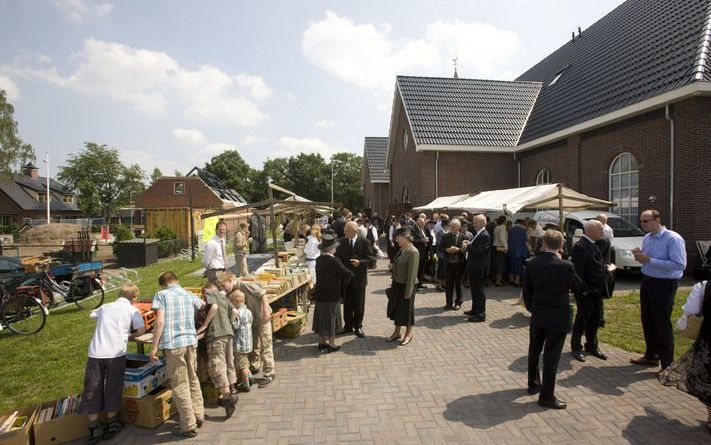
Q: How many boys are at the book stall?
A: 5